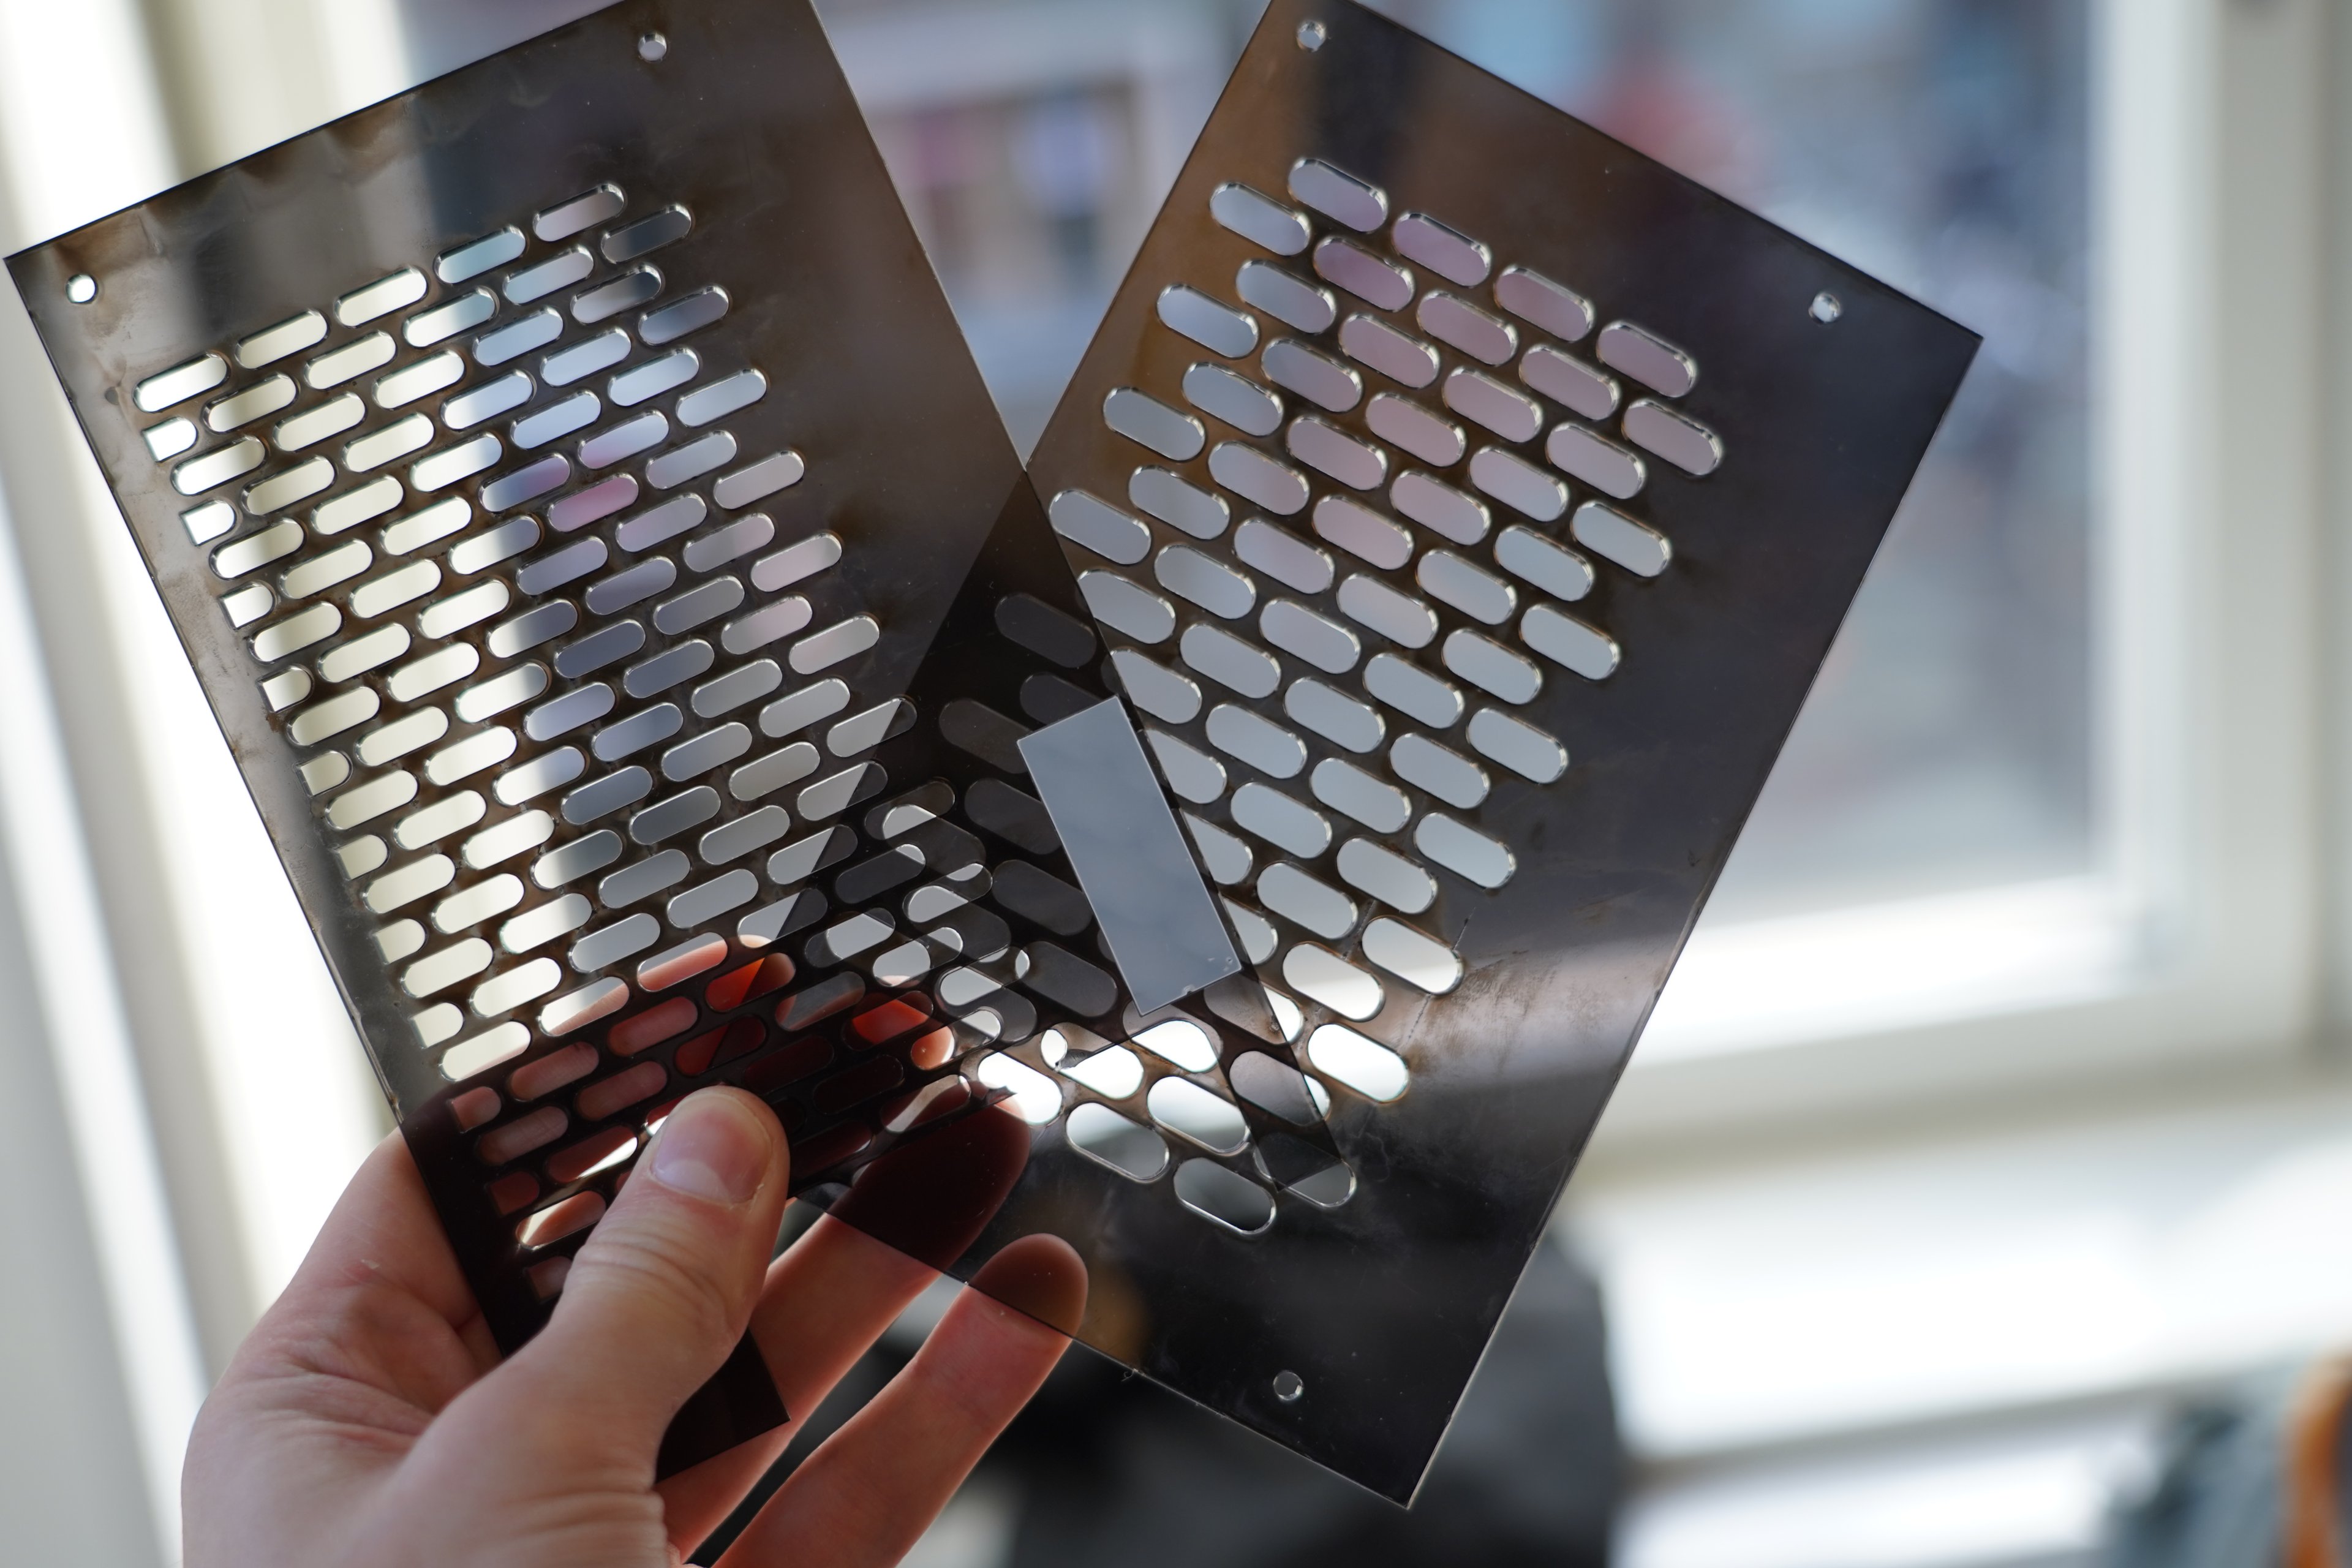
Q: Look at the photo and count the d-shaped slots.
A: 11